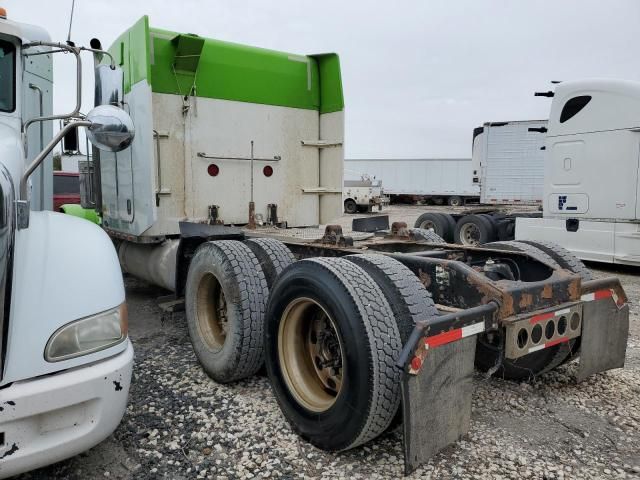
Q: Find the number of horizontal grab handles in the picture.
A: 1